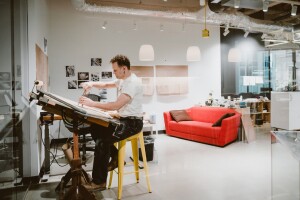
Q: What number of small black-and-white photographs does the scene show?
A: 7